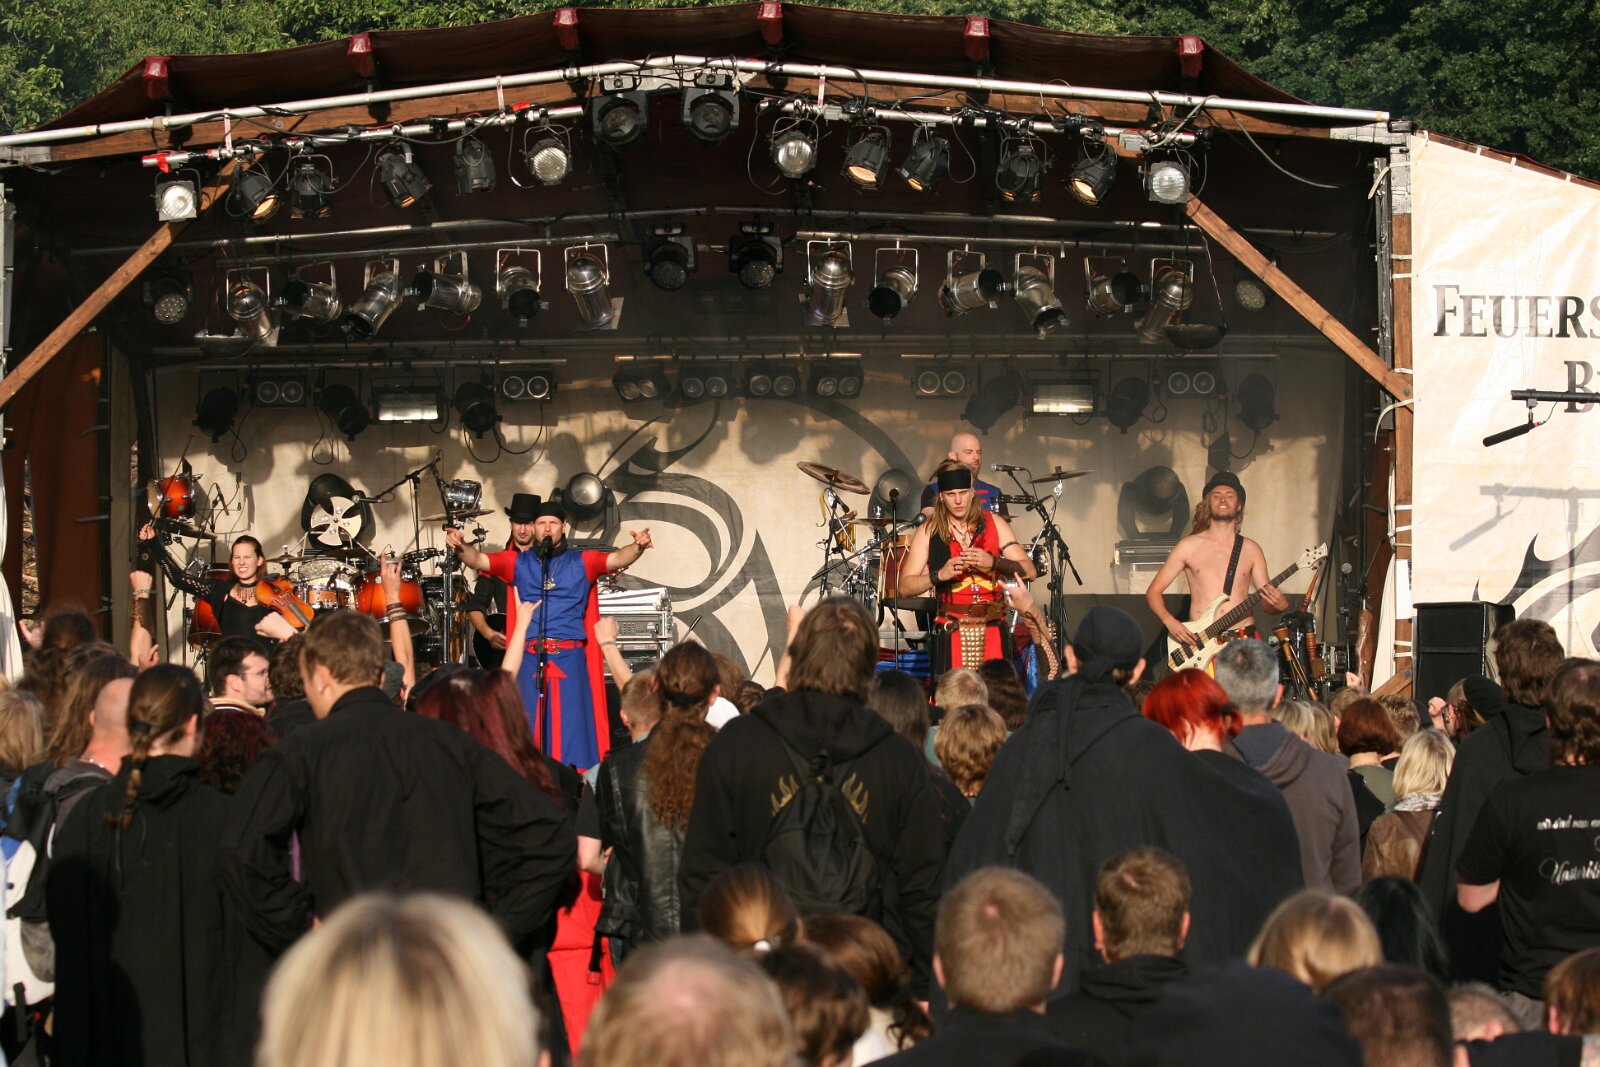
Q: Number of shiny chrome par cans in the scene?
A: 12